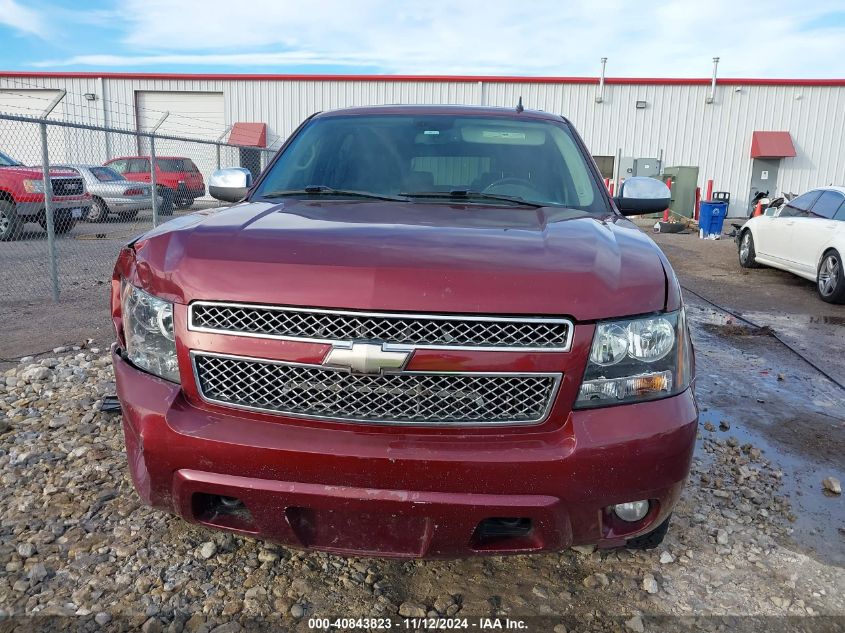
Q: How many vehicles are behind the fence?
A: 3